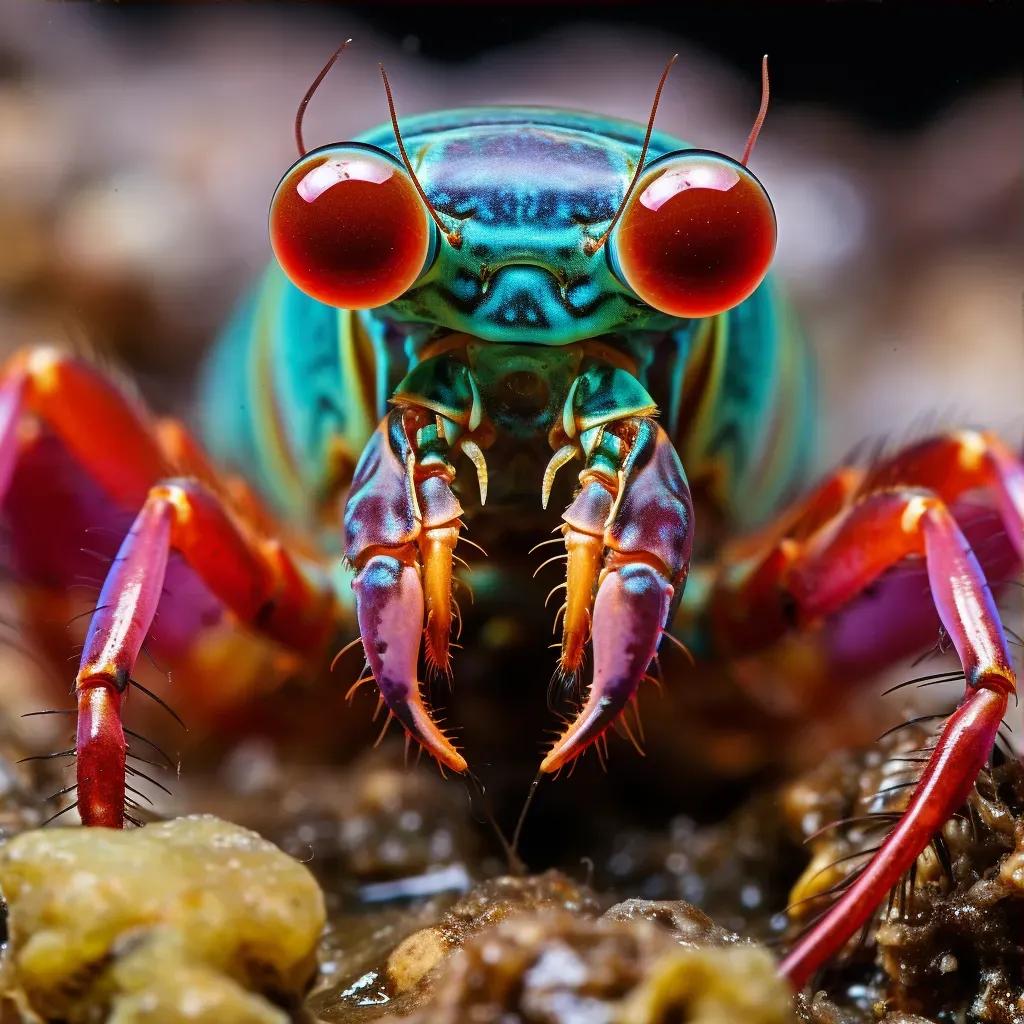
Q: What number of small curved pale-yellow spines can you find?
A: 2